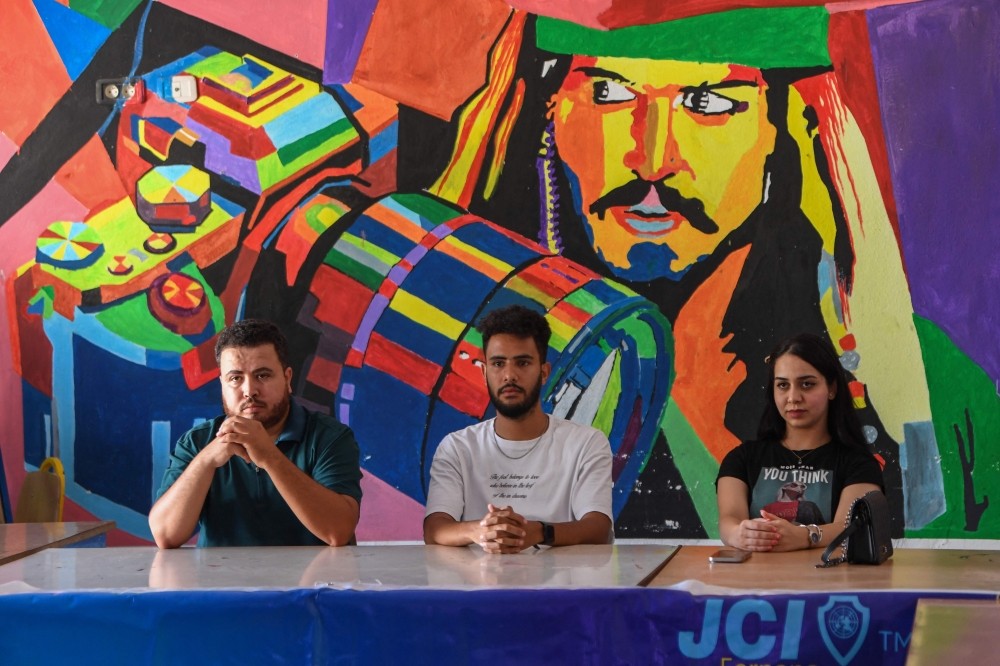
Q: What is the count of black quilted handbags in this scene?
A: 1